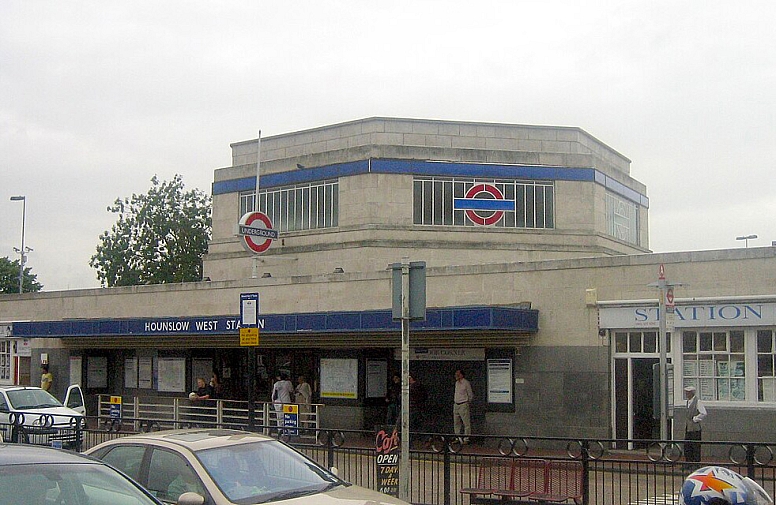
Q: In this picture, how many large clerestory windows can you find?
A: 3